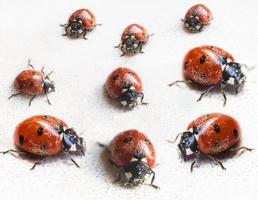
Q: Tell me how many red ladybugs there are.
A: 9